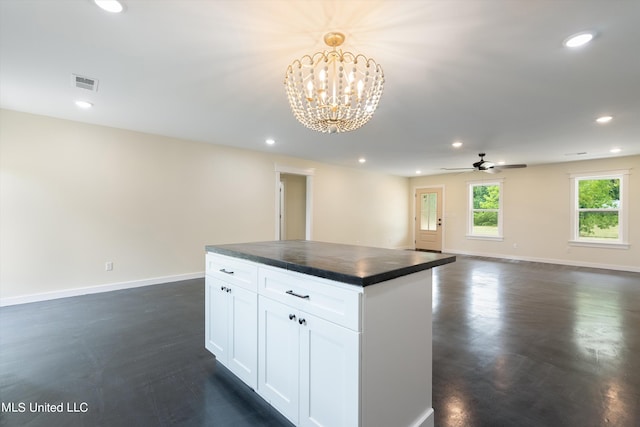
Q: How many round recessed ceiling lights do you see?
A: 10